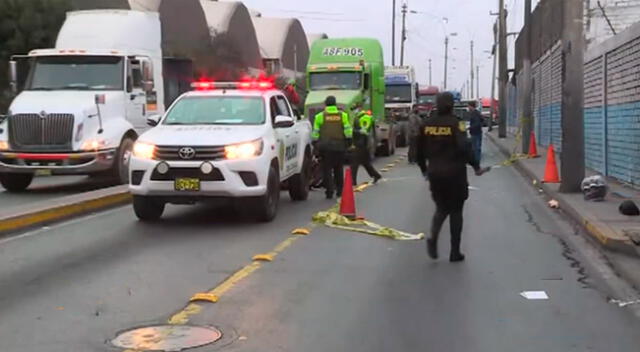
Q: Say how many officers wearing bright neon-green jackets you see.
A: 2